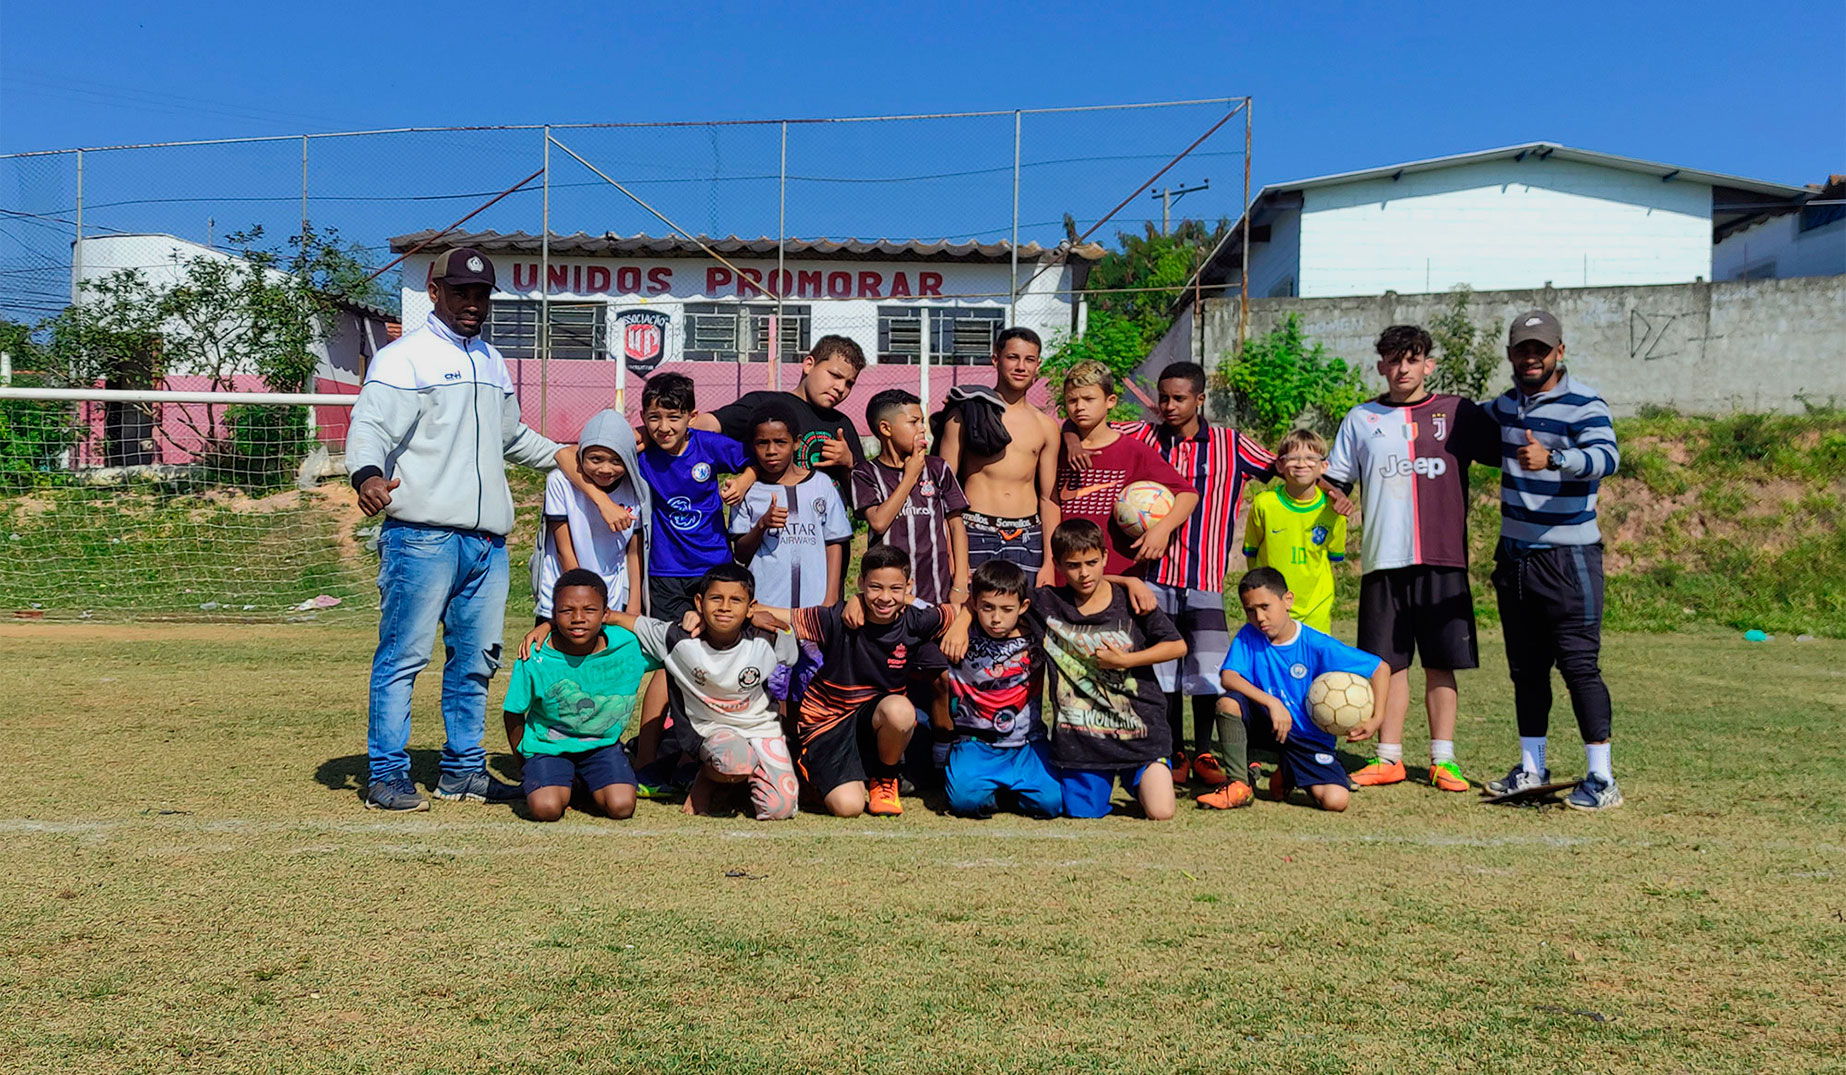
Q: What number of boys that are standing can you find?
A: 10